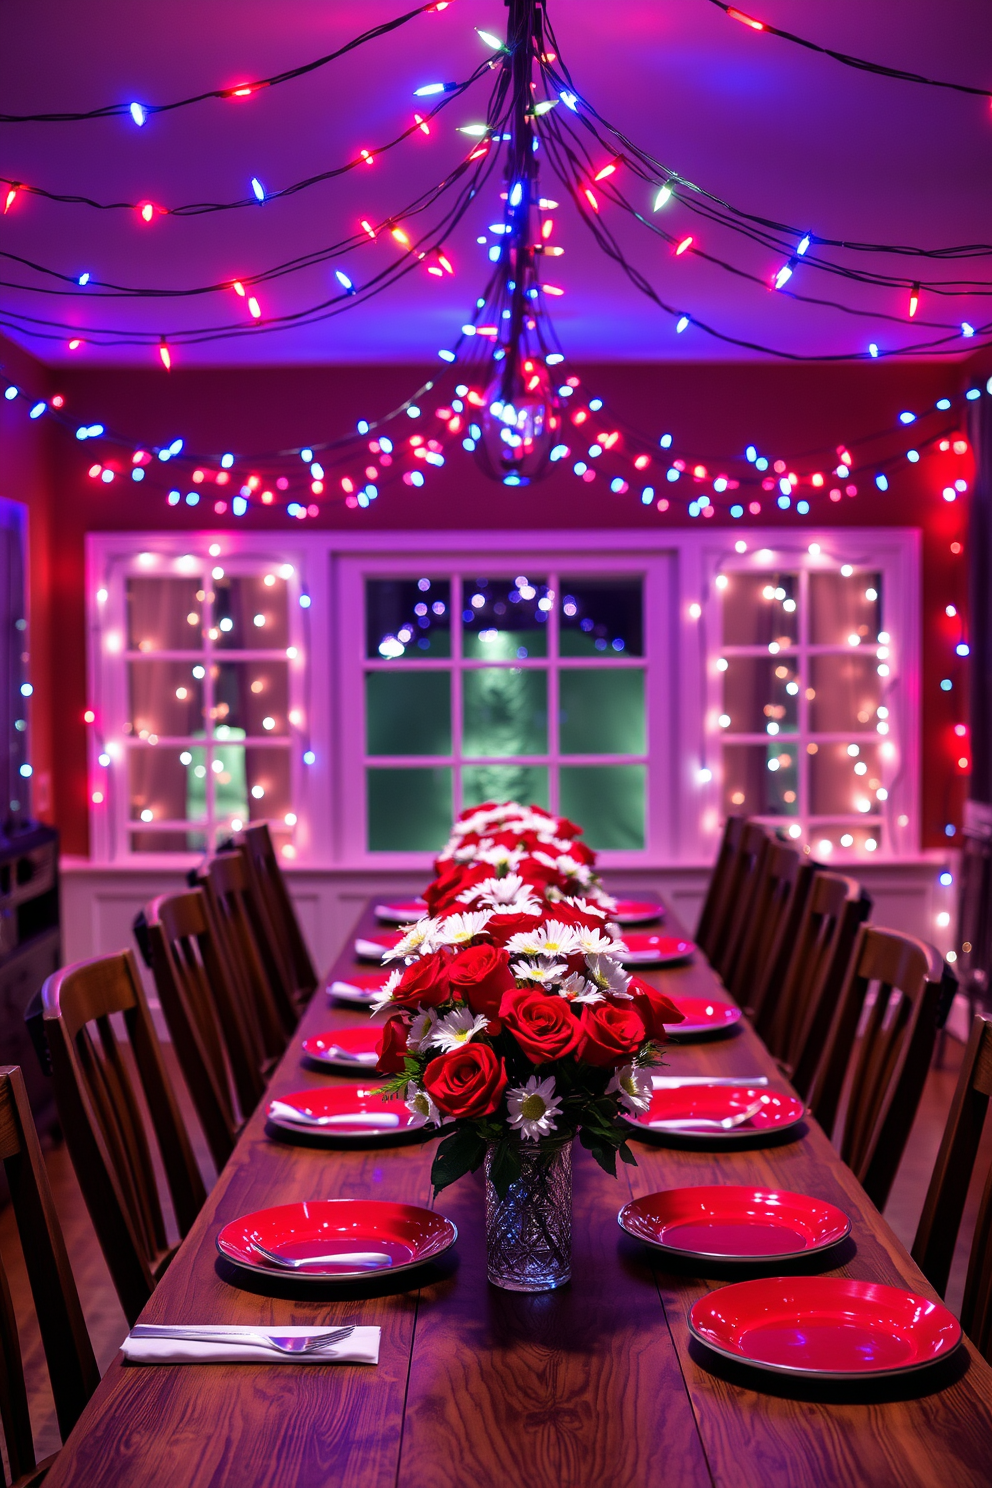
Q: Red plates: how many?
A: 12